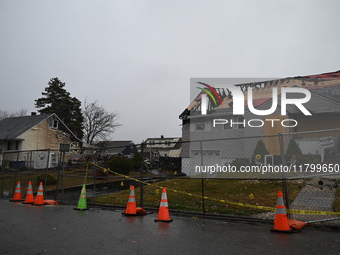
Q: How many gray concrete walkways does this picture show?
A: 1